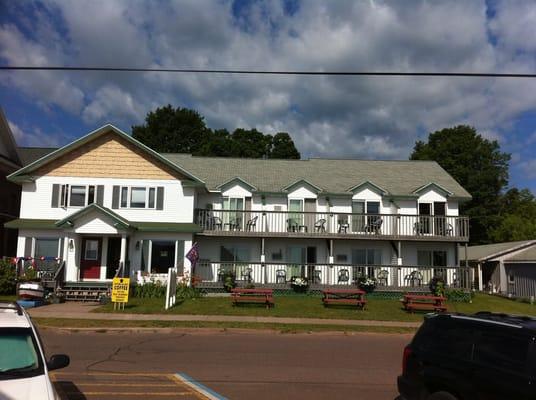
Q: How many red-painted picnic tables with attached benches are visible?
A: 3